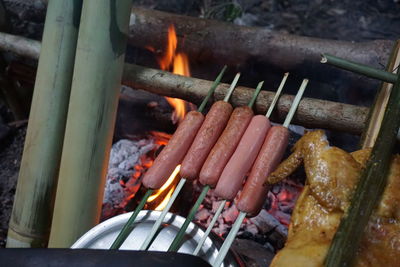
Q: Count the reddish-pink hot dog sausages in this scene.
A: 5